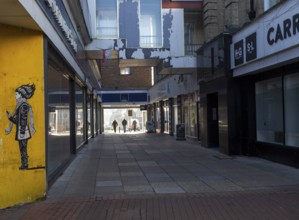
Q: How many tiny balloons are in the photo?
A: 0